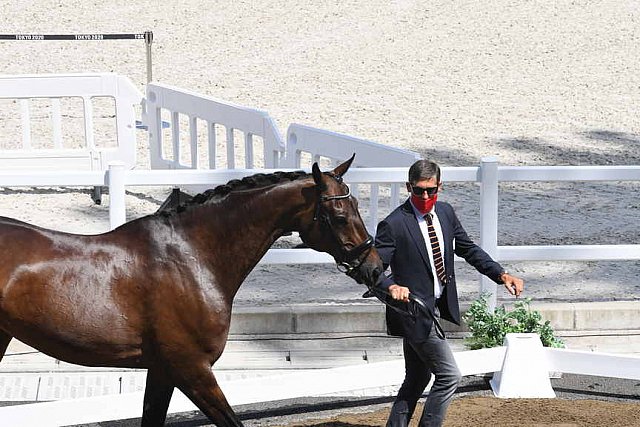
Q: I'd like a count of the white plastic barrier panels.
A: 3